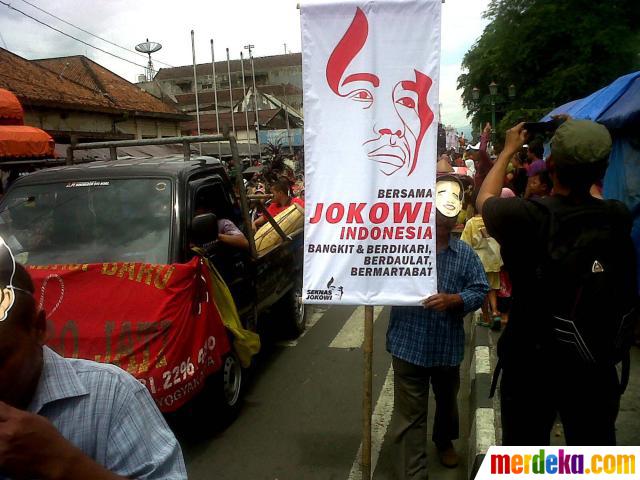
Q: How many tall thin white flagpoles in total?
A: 5